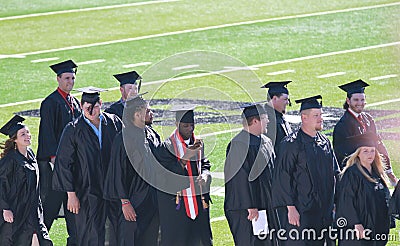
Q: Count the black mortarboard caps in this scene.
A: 11